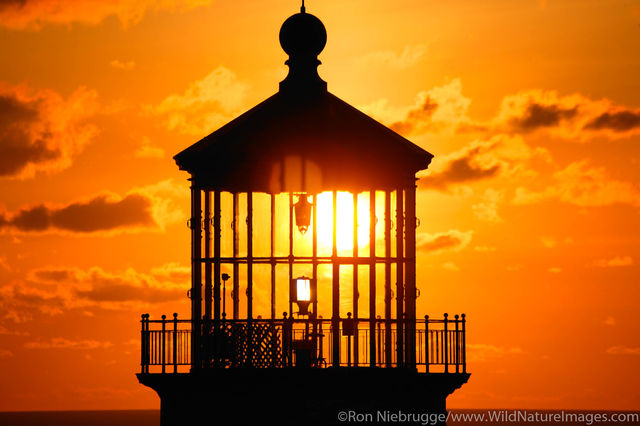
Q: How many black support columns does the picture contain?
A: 14